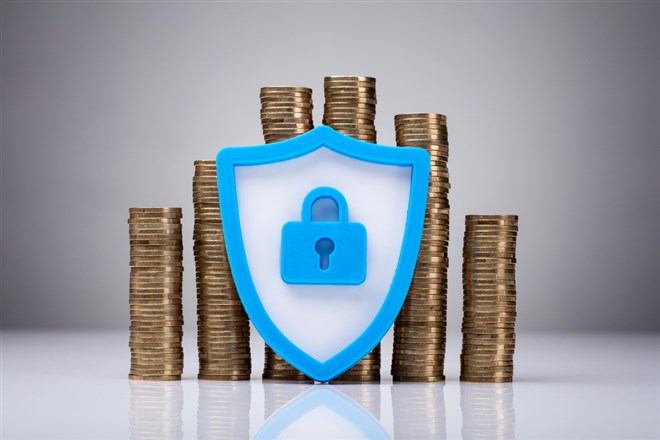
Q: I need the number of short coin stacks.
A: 2